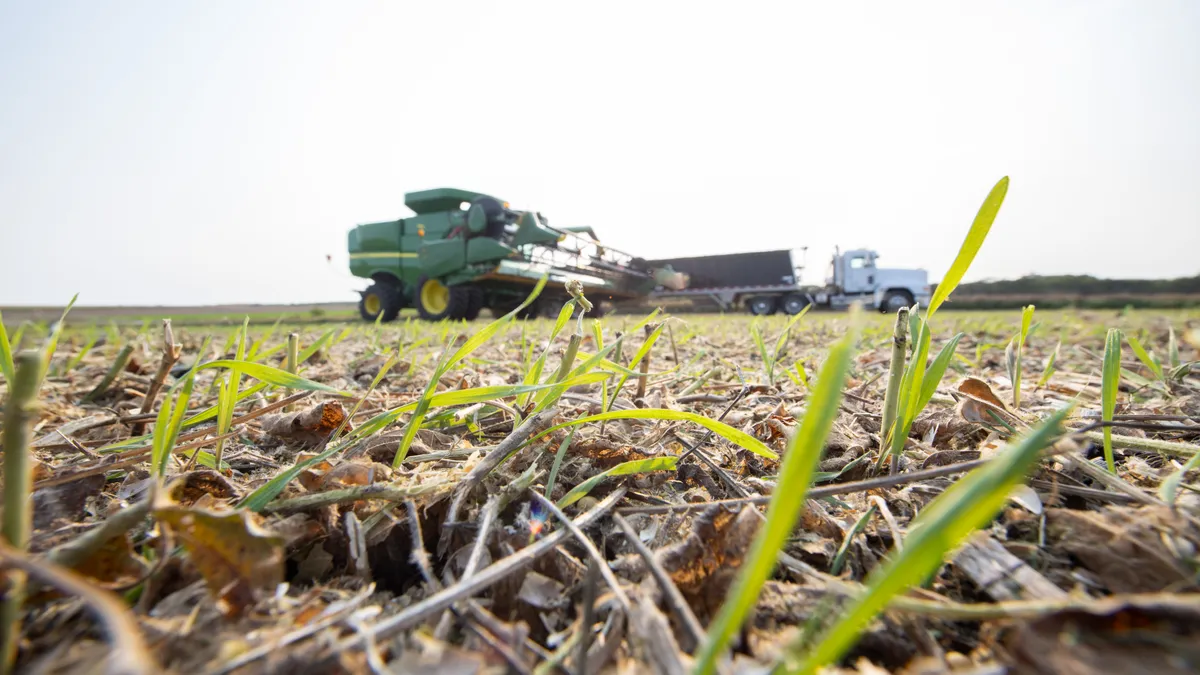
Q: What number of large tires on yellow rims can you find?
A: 2